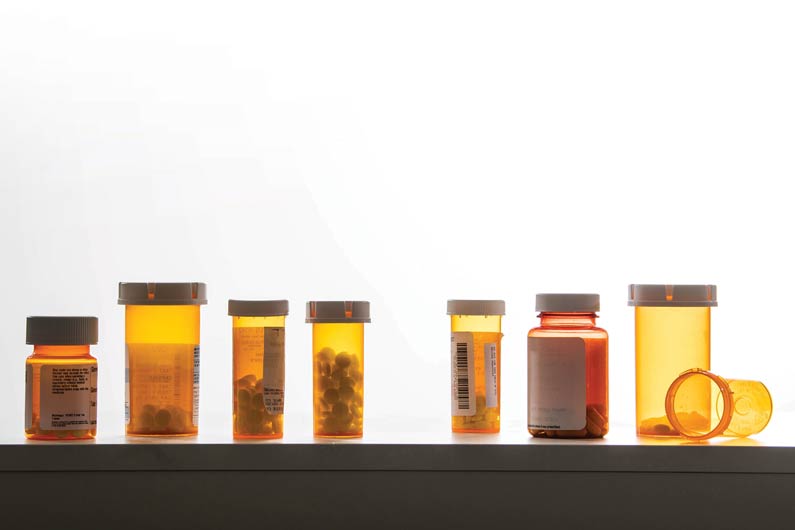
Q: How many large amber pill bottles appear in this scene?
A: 2